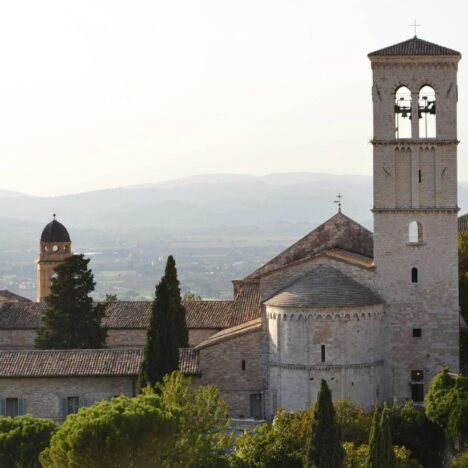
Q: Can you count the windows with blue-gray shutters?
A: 2